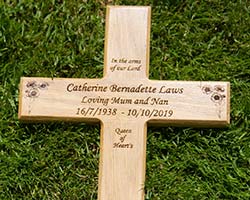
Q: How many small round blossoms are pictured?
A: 6